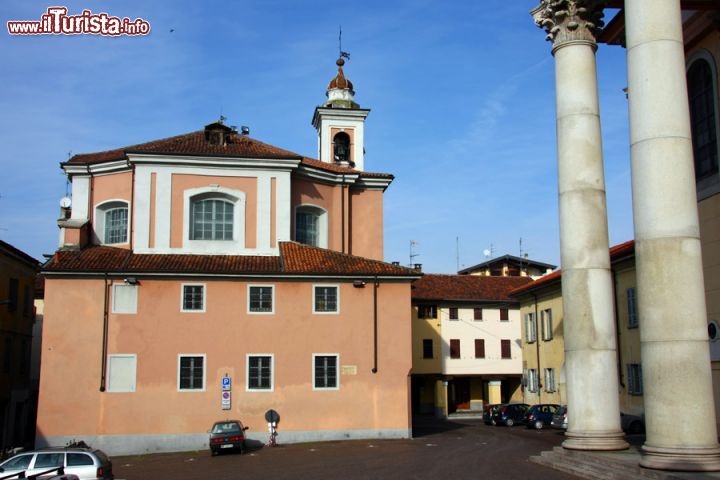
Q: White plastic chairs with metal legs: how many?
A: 0